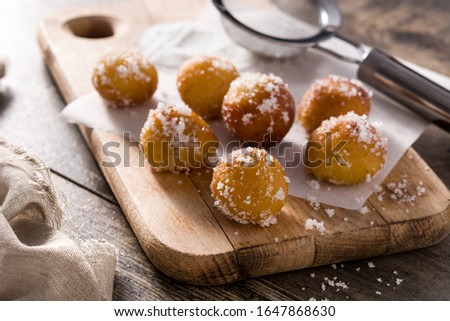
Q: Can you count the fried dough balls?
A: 7